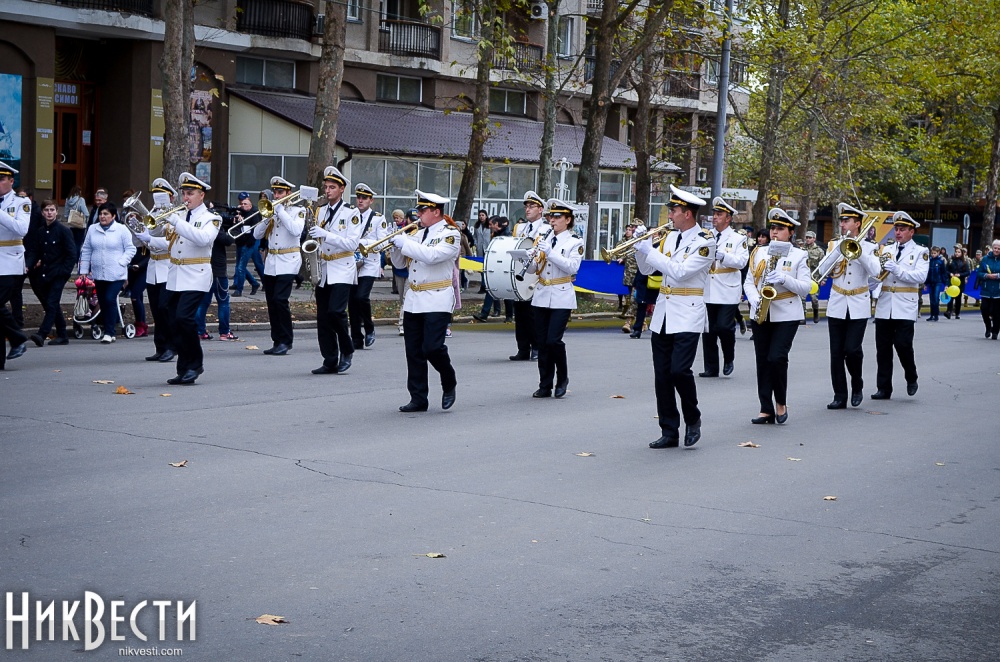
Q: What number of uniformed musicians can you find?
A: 14